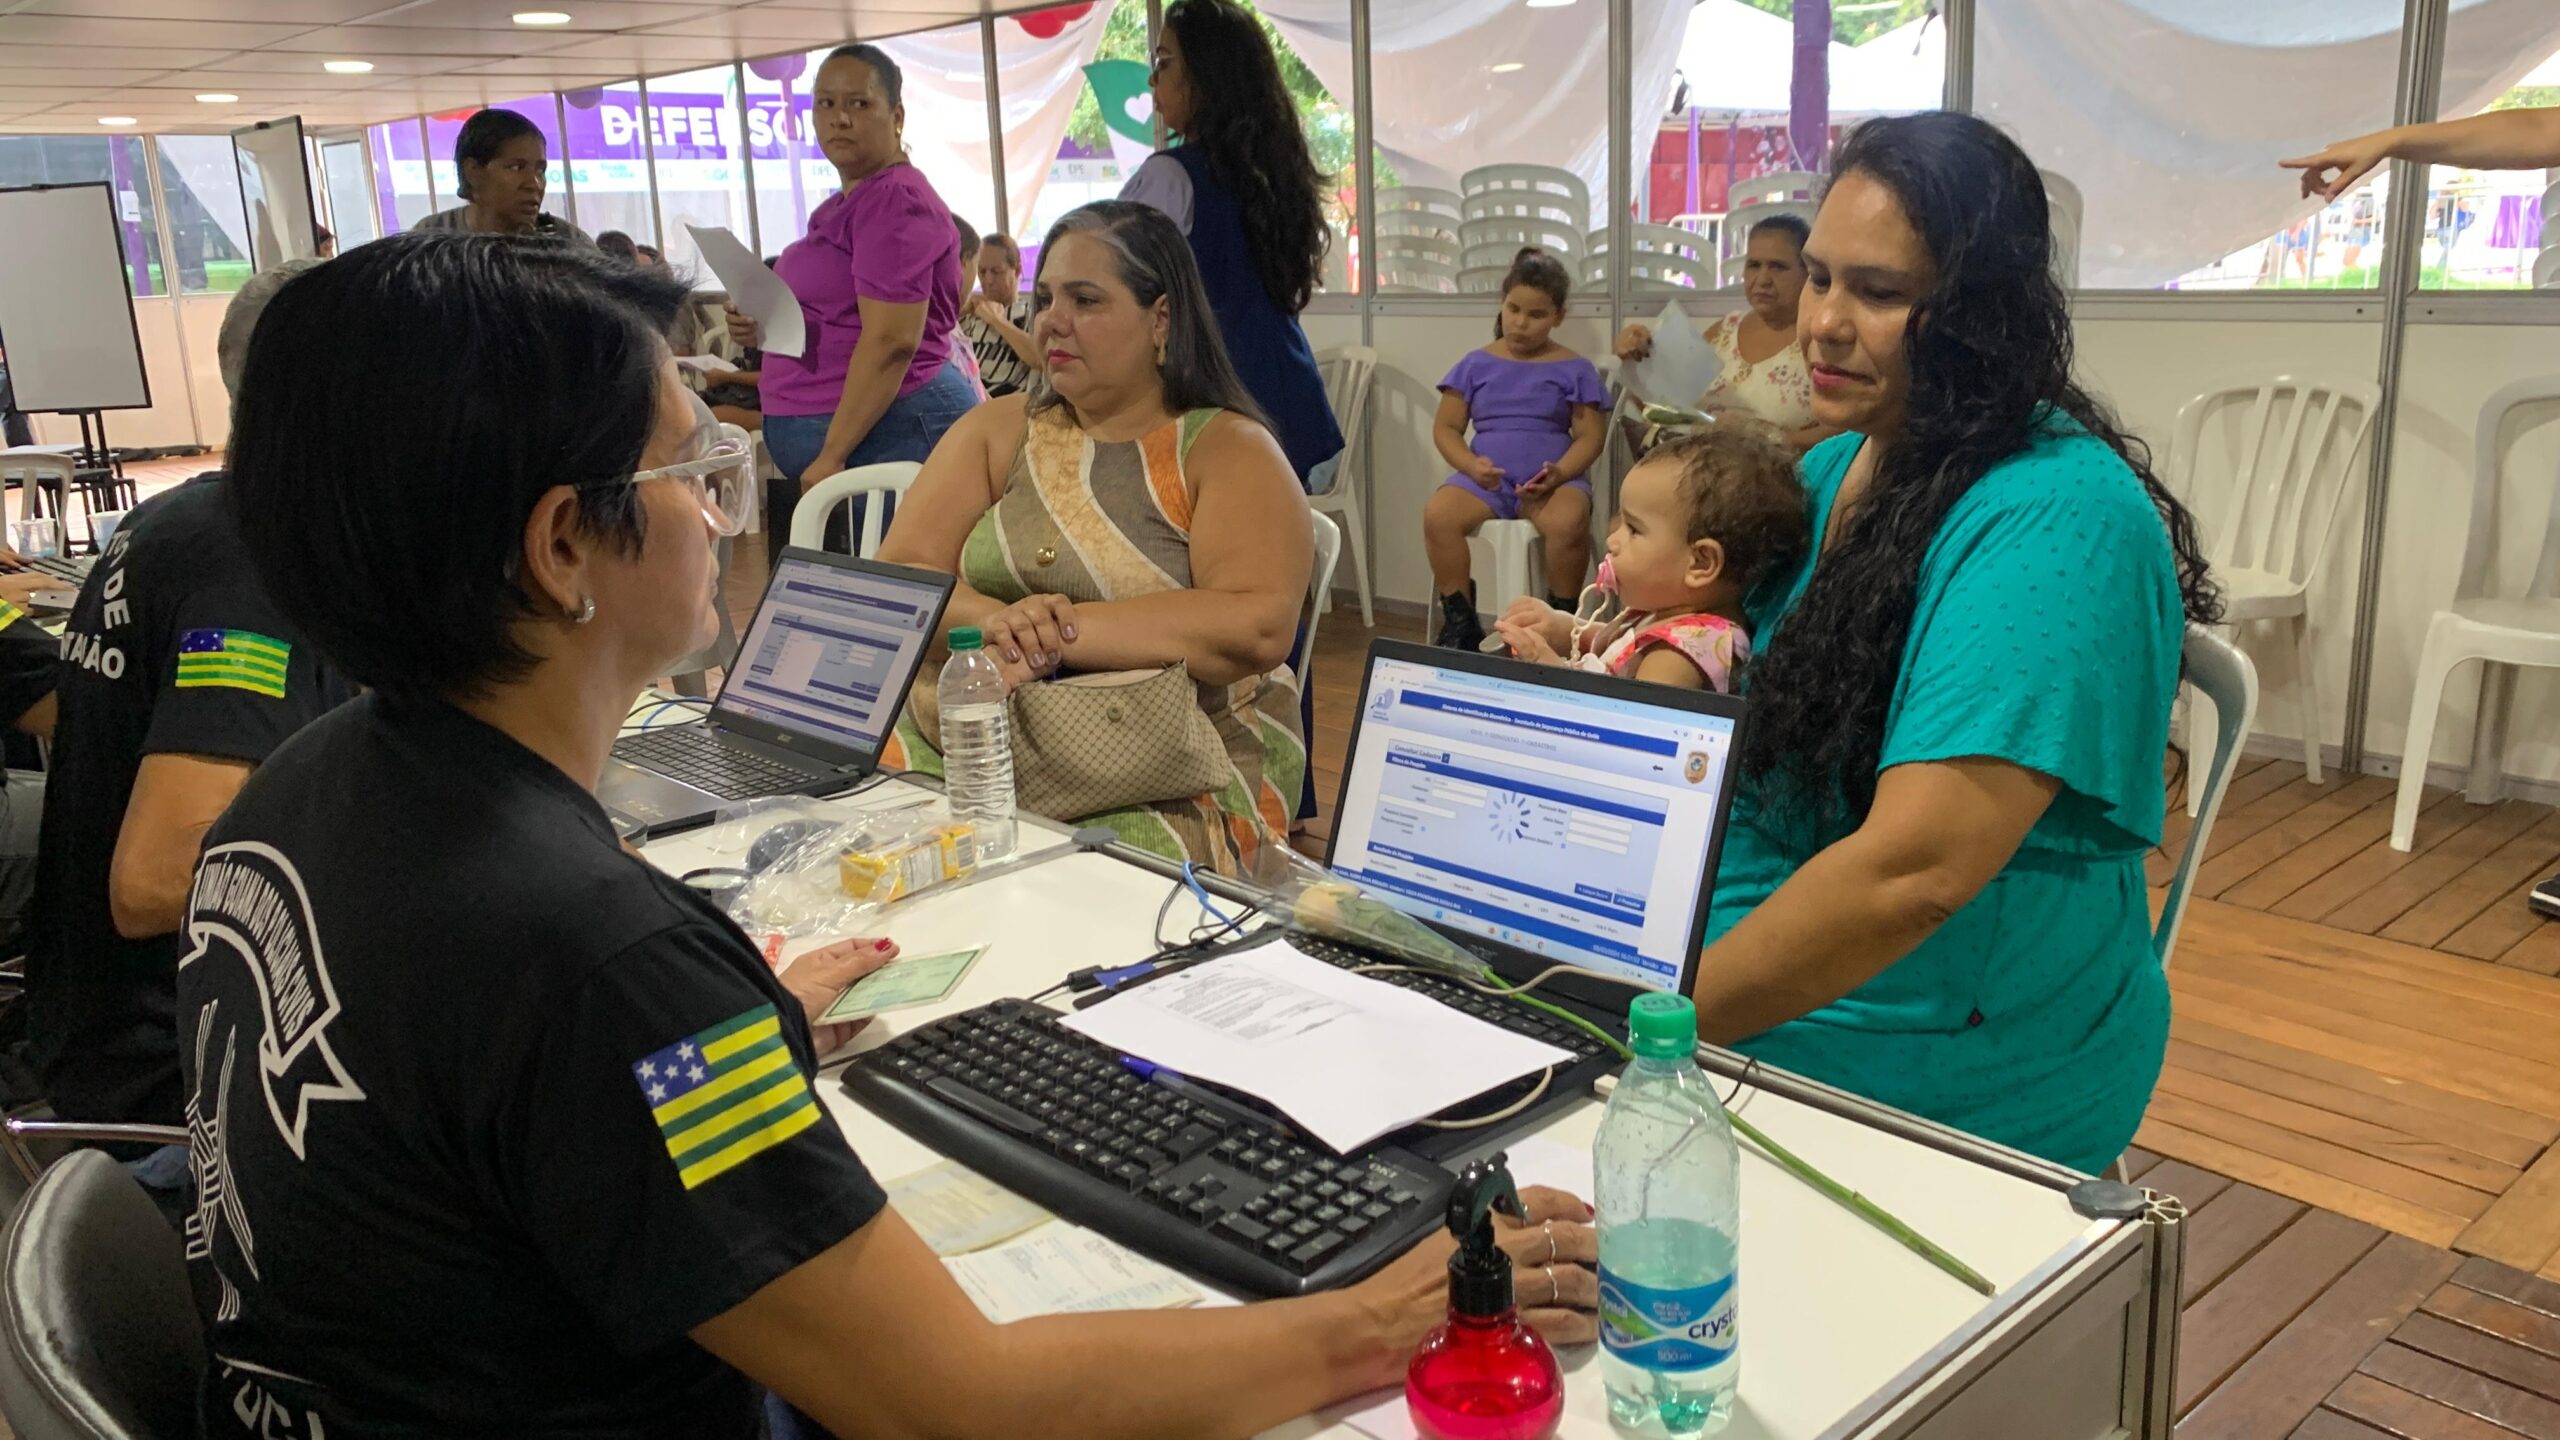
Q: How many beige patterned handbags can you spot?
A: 1